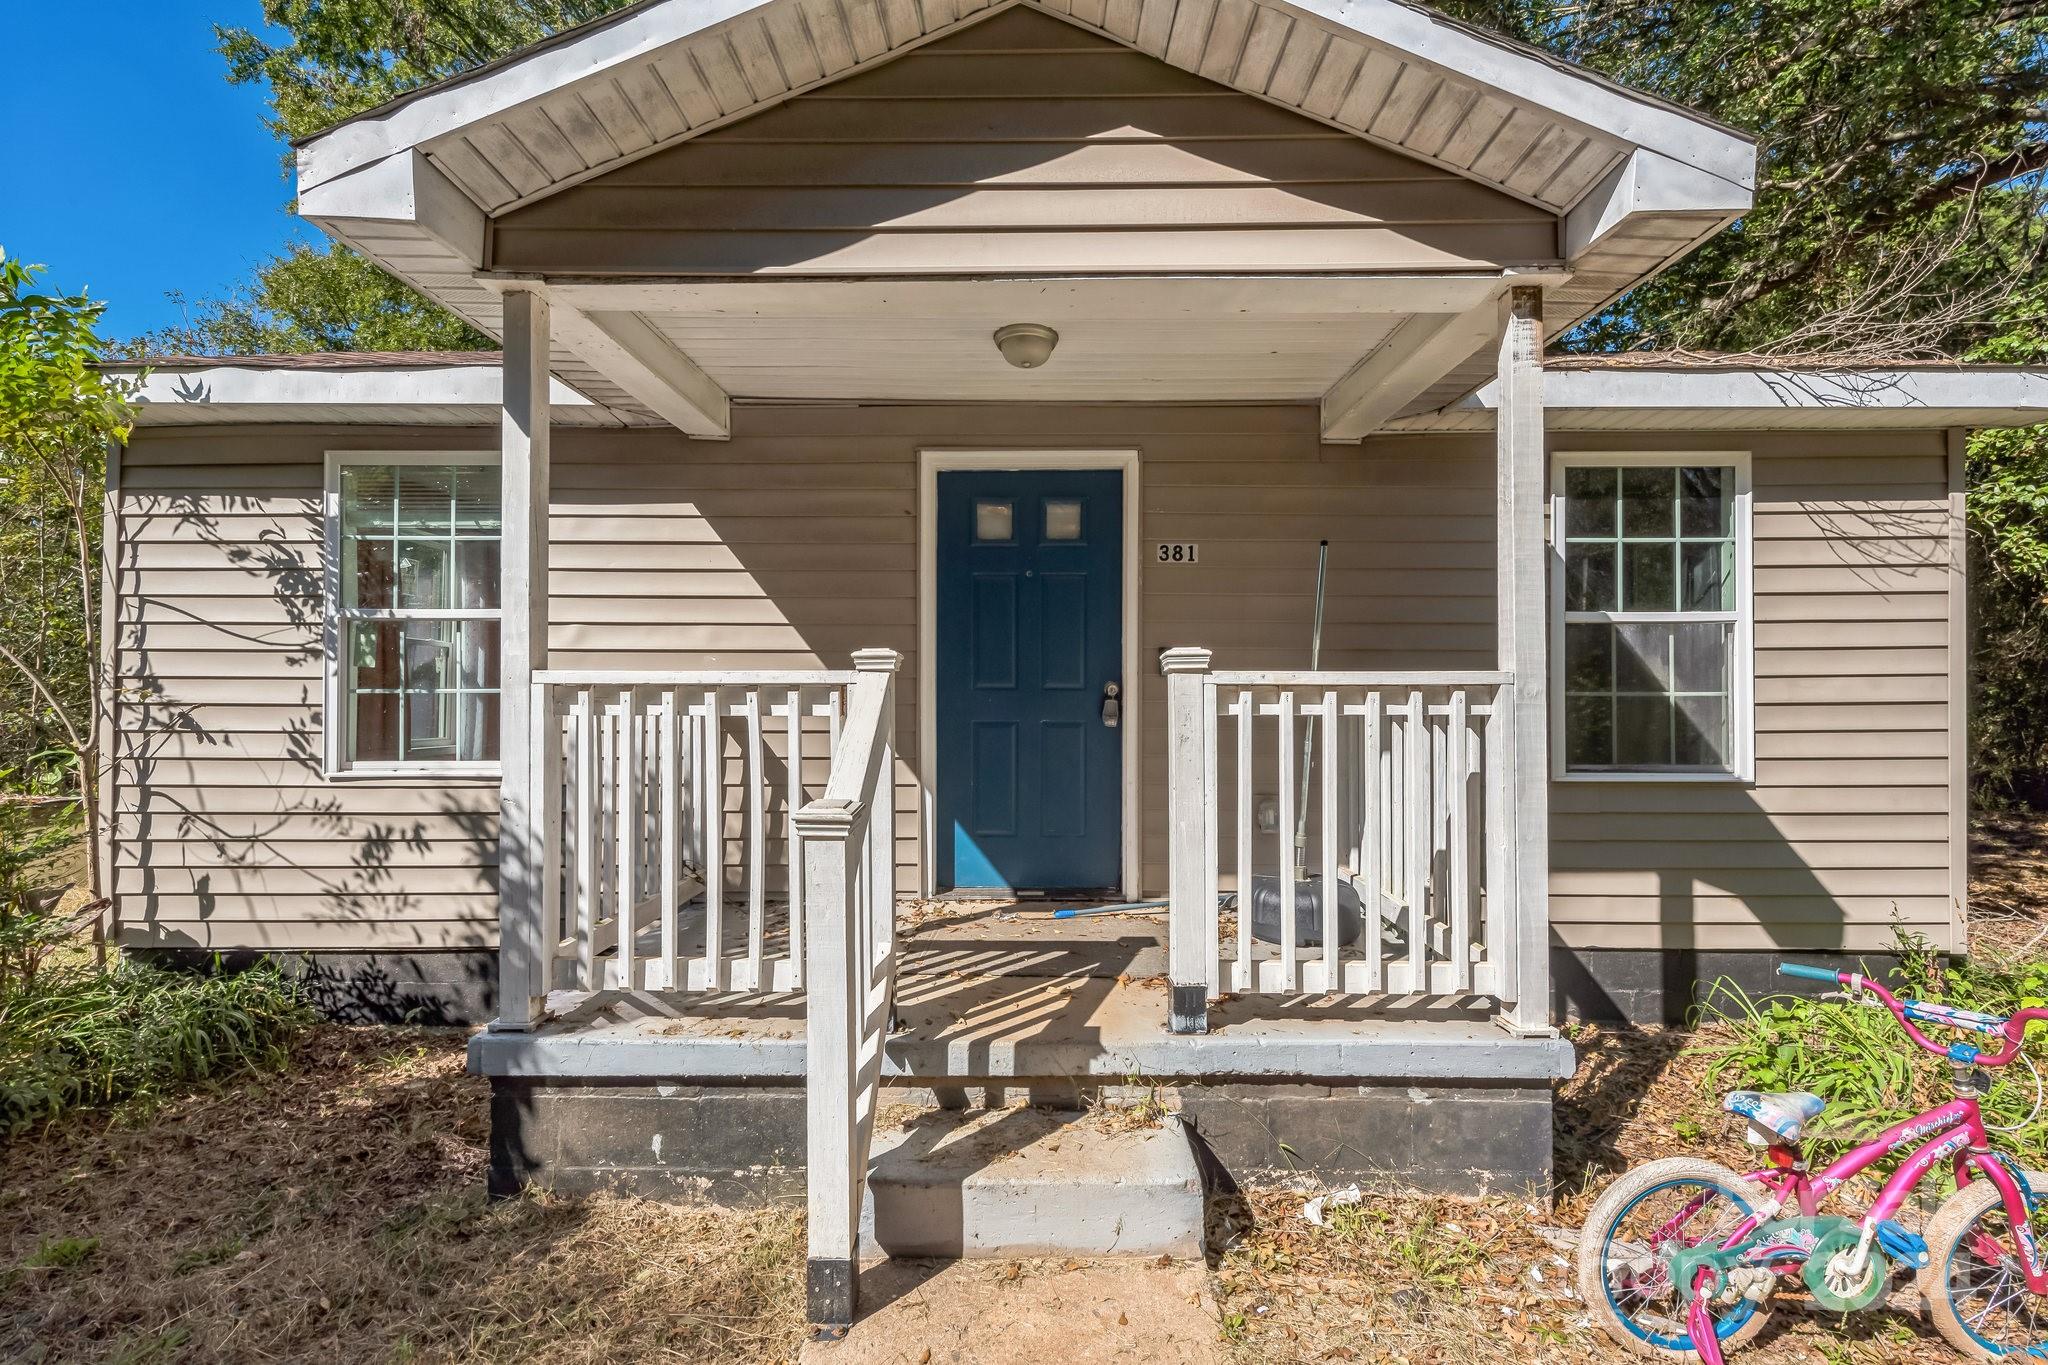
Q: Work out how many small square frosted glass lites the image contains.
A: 2